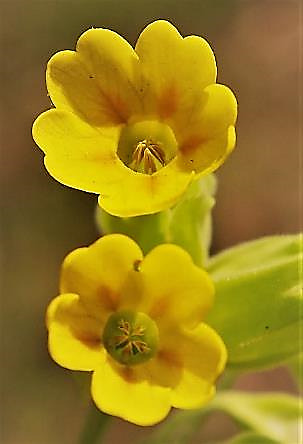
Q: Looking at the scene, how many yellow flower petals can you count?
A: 10